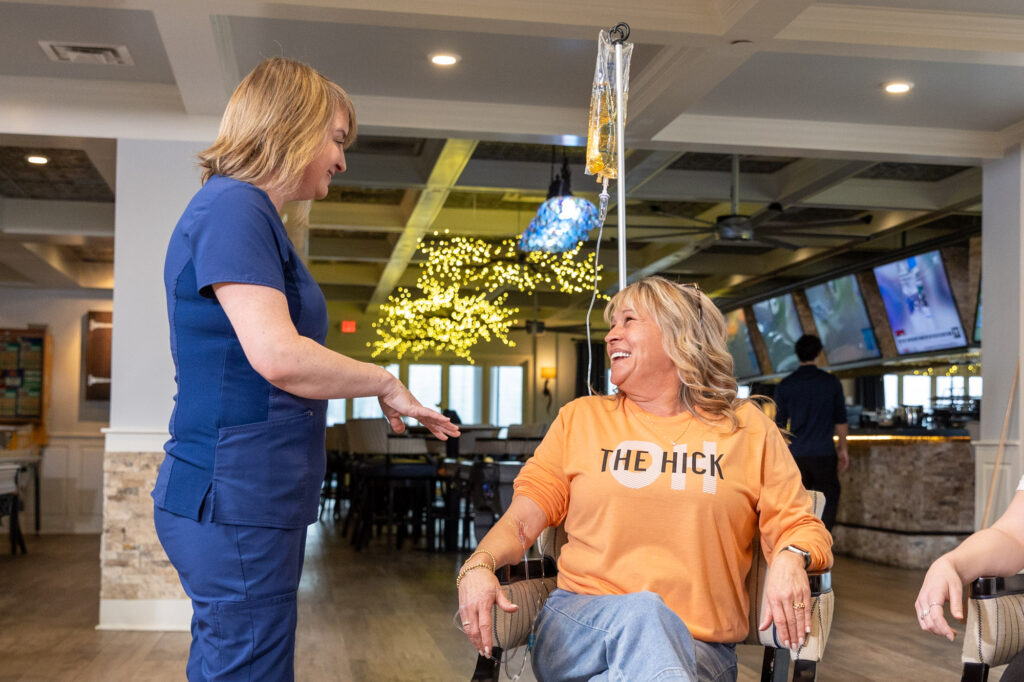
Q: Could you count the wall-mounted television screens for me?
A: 5